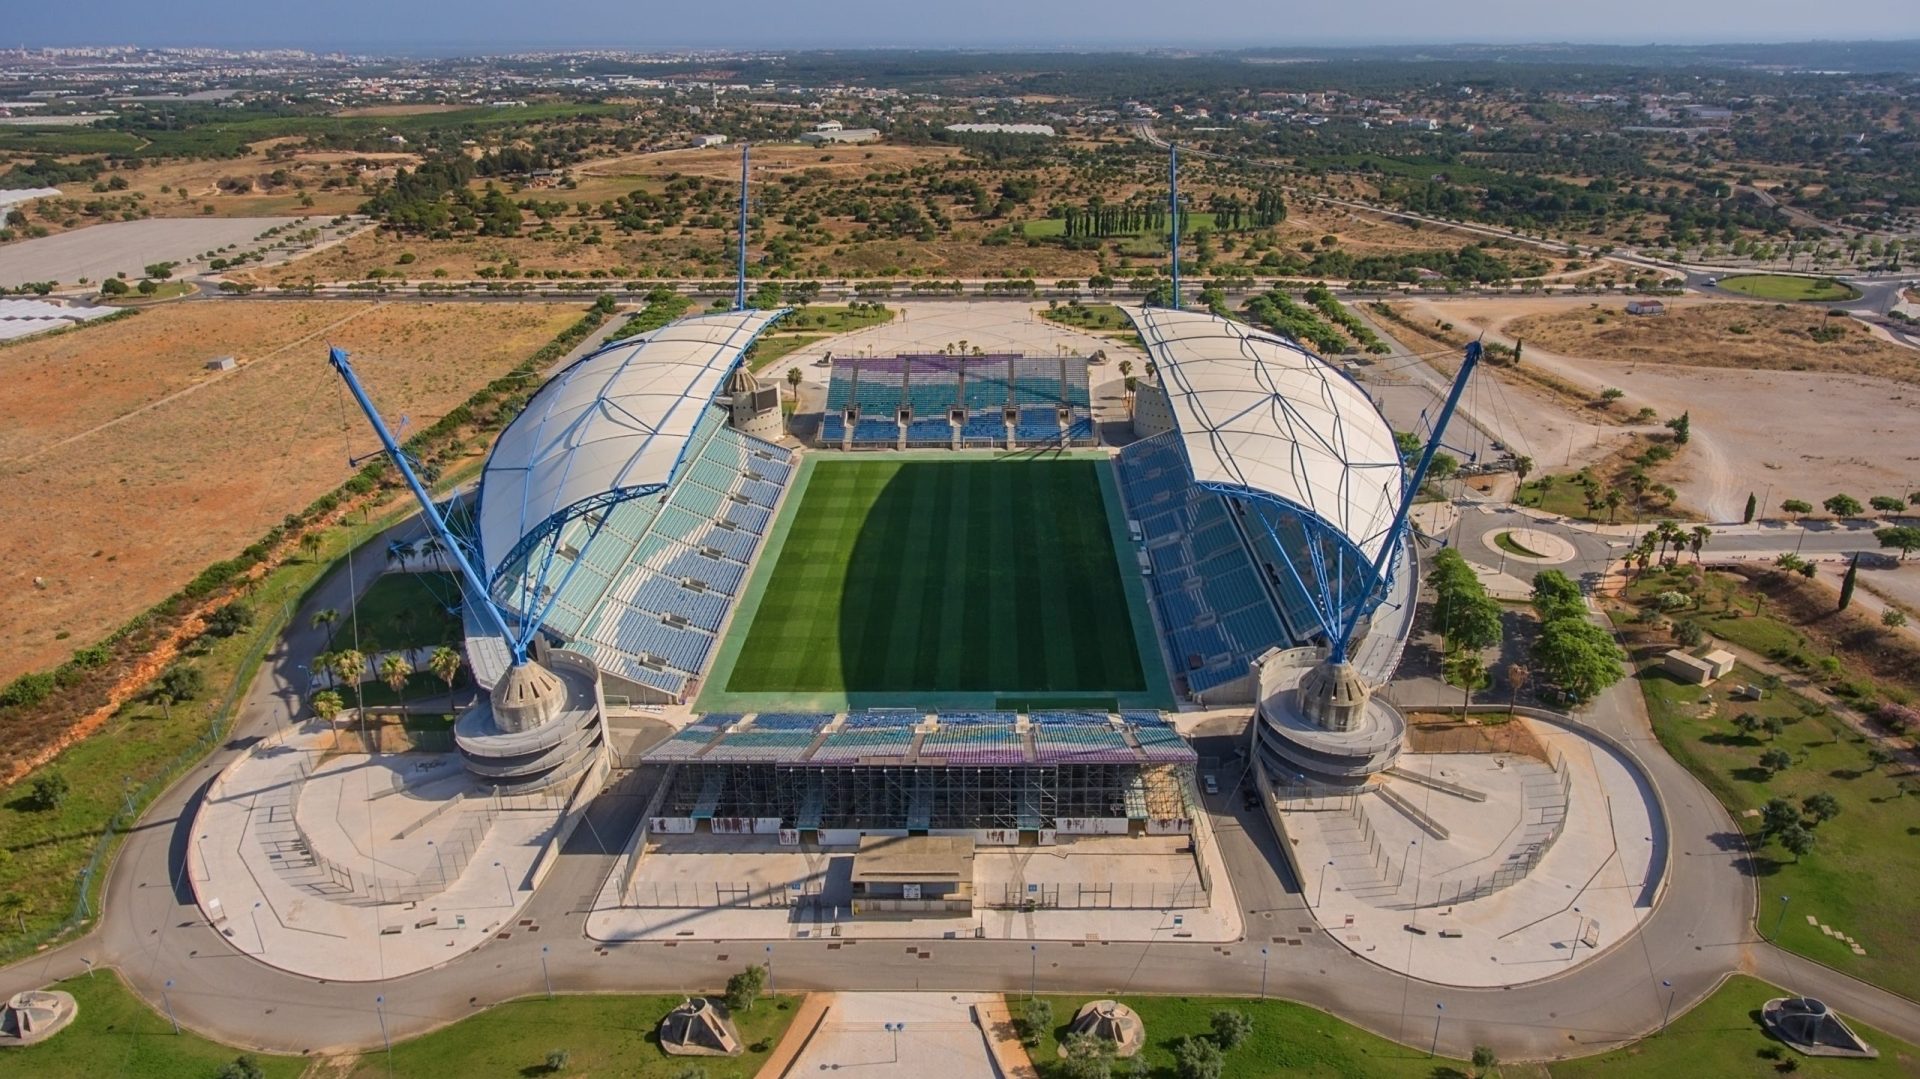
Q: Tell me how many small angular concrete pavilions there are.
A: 4